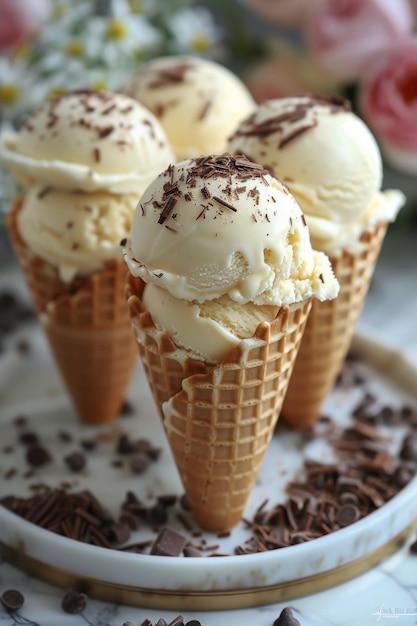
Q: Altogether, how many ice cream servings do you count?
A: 4